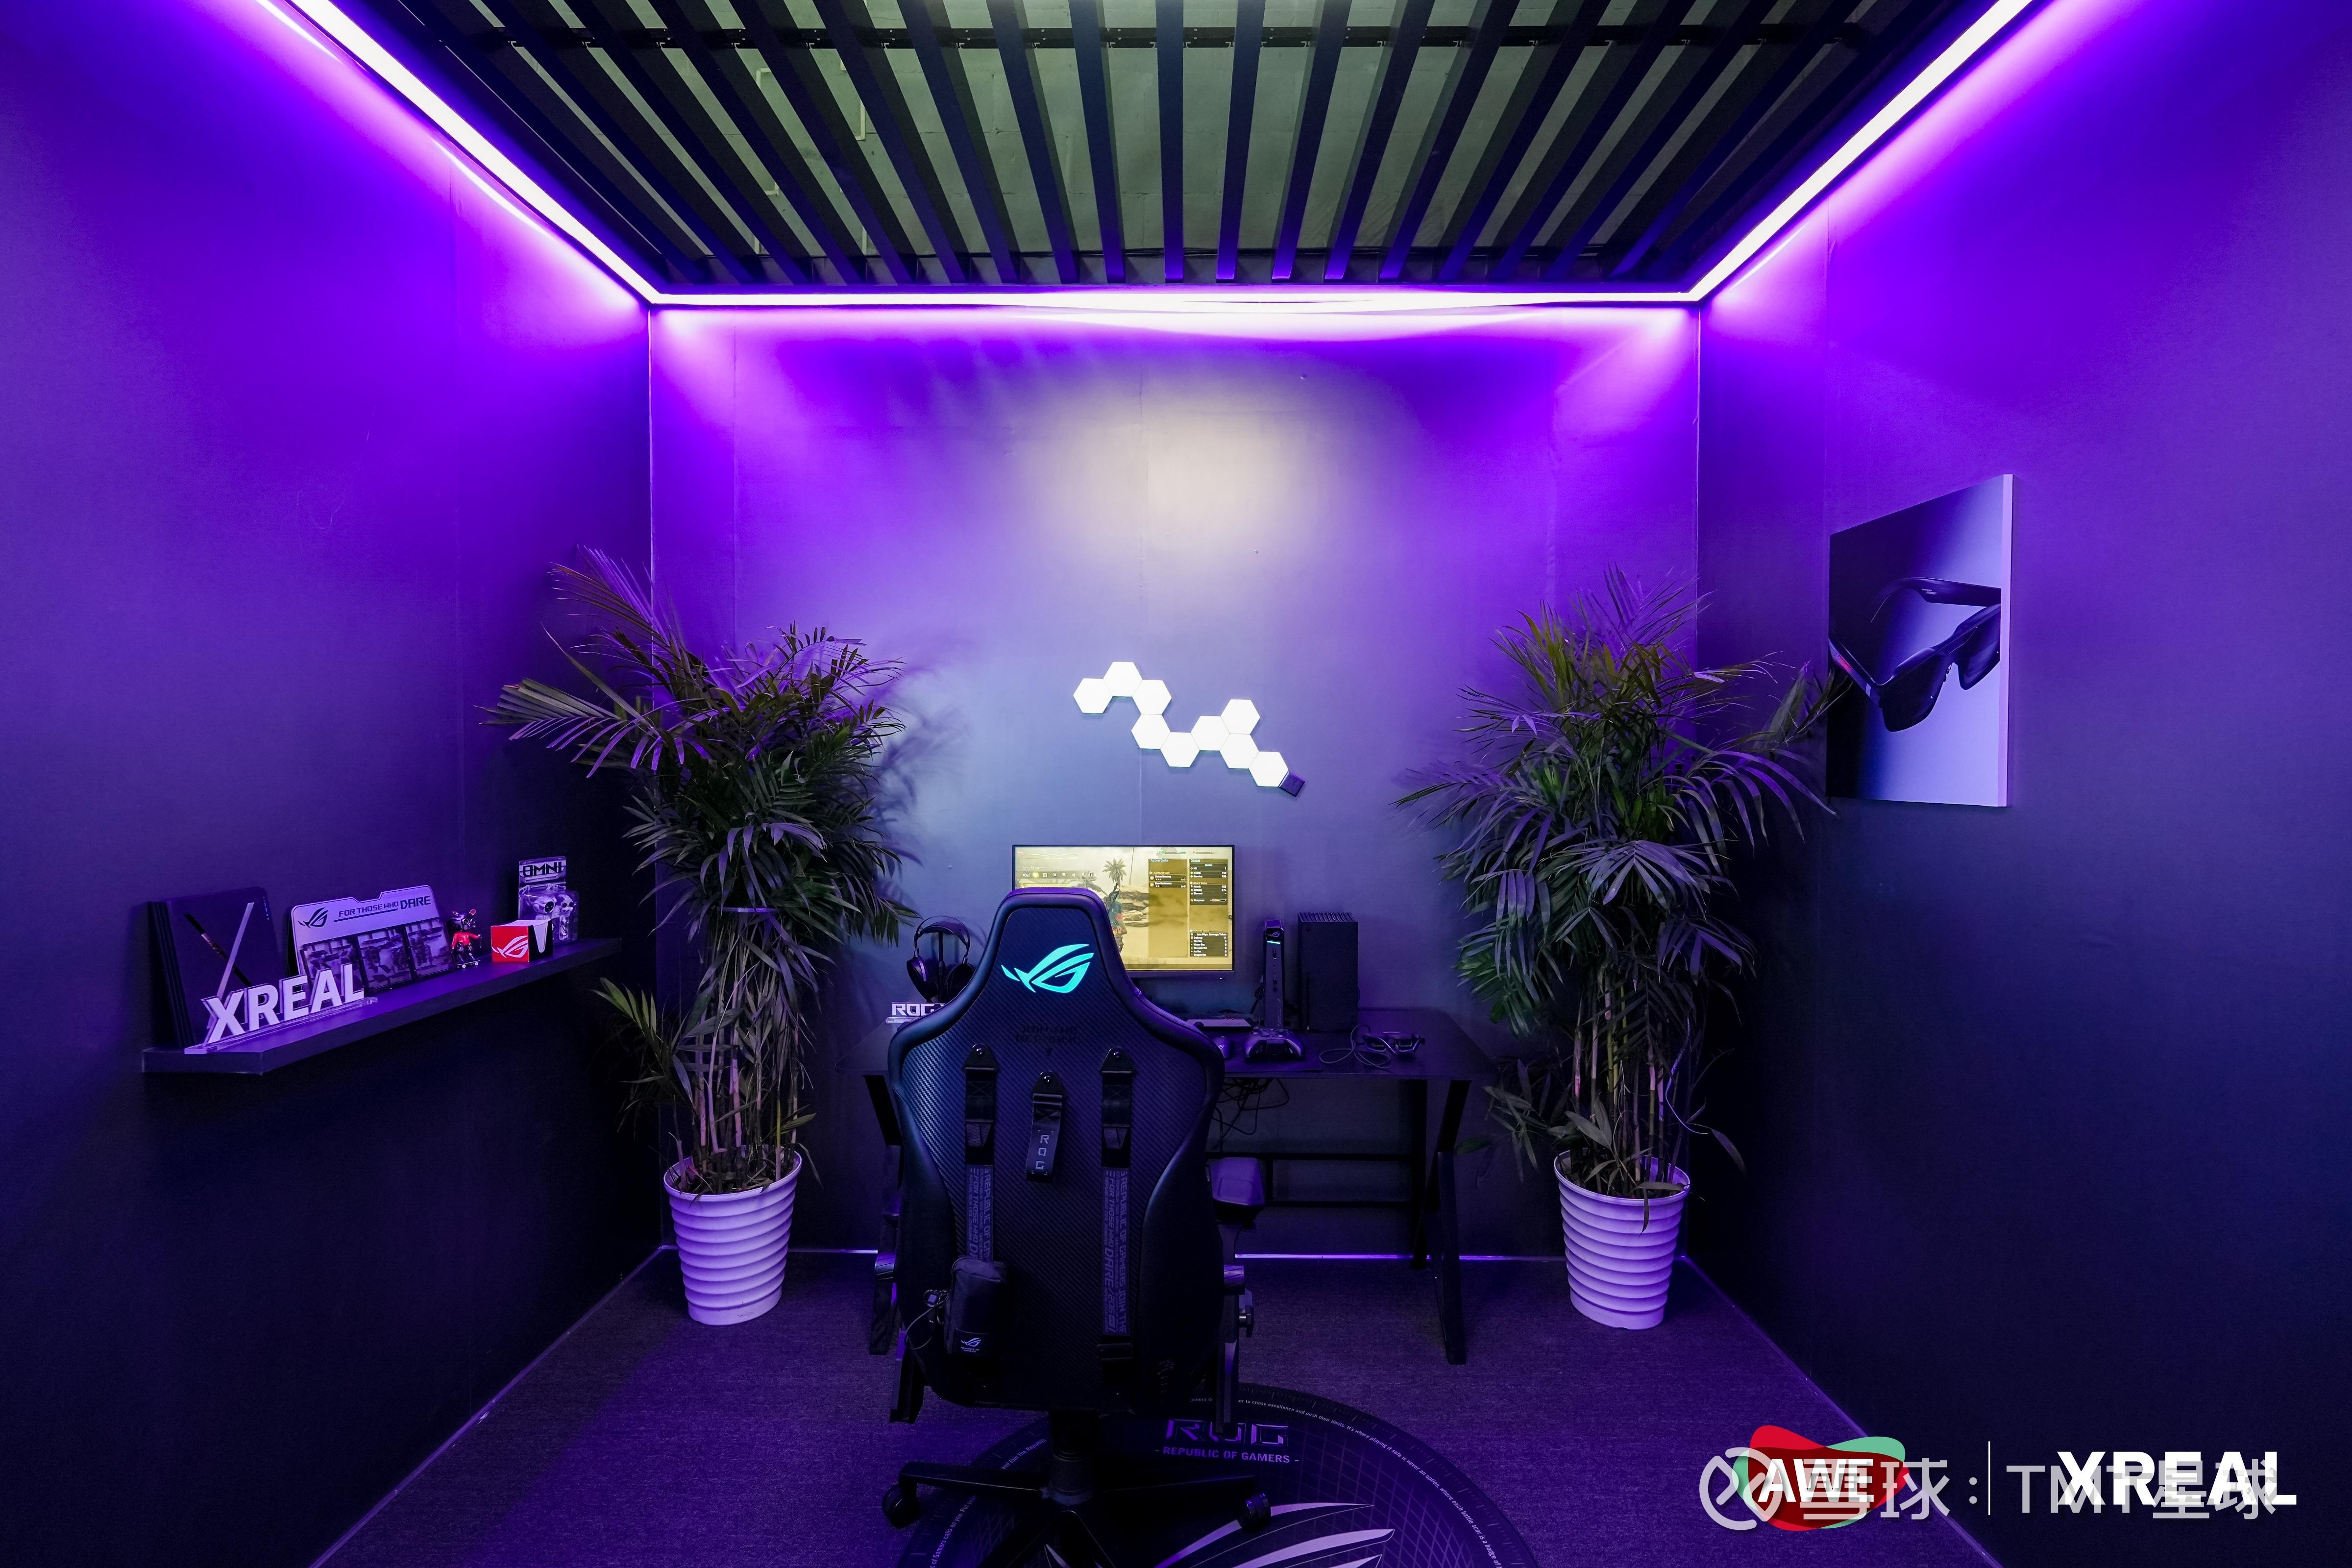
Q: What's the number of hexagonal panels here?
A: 9